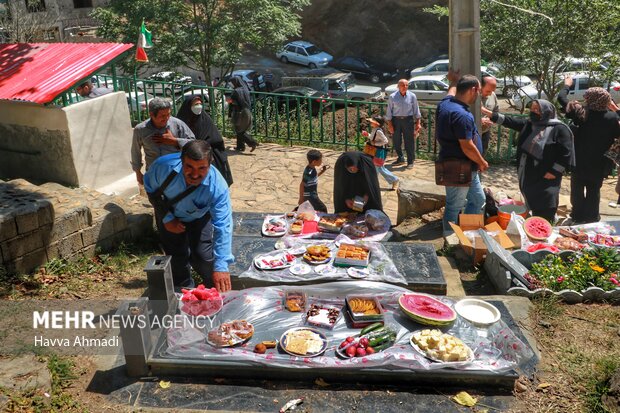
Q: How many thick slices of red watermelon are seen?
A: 2